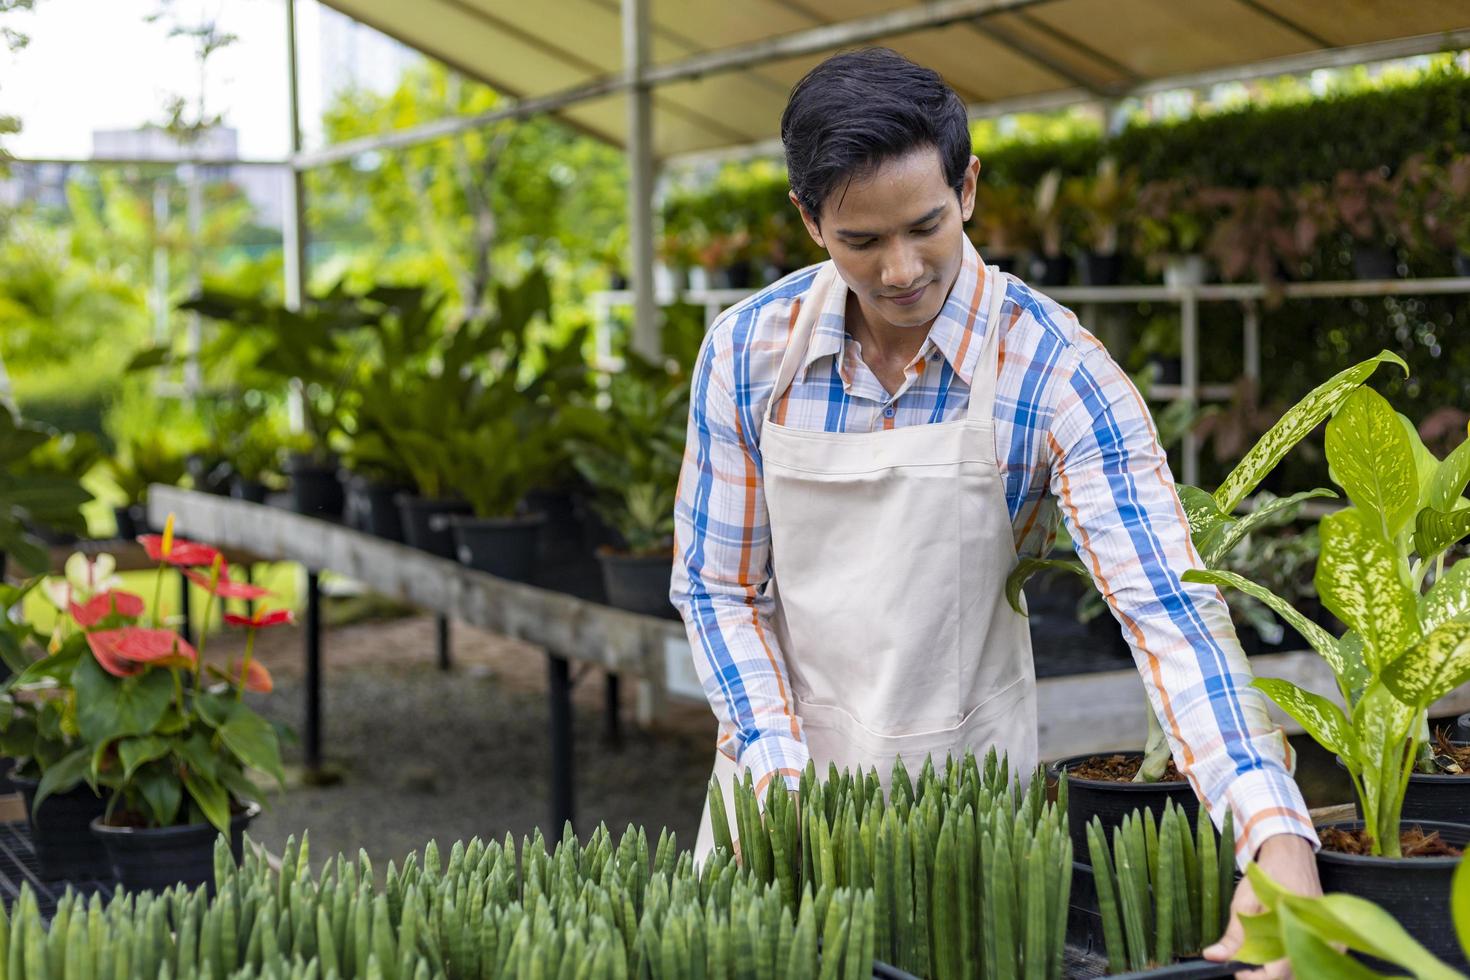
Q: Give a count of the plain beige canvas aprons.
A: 1